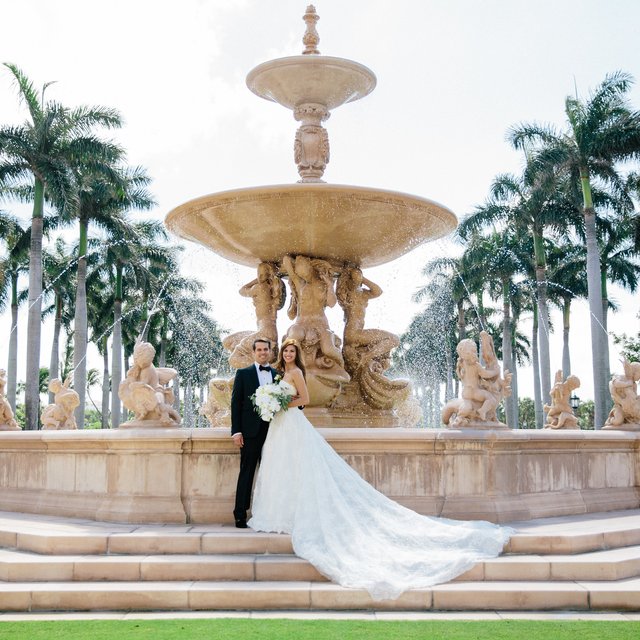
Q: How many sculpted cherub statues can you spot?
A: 6